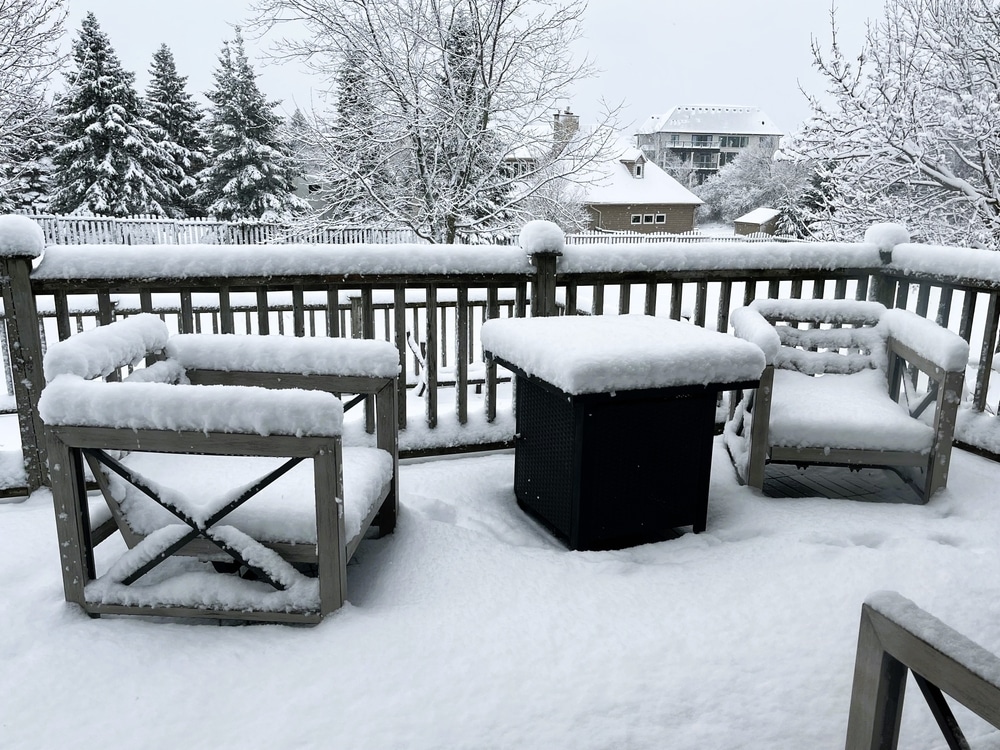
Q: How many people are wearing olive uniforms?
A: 0